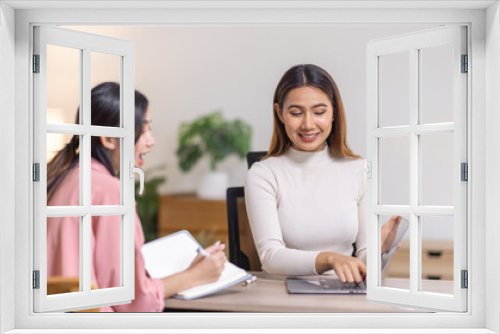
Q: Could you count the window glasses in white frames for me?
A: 12